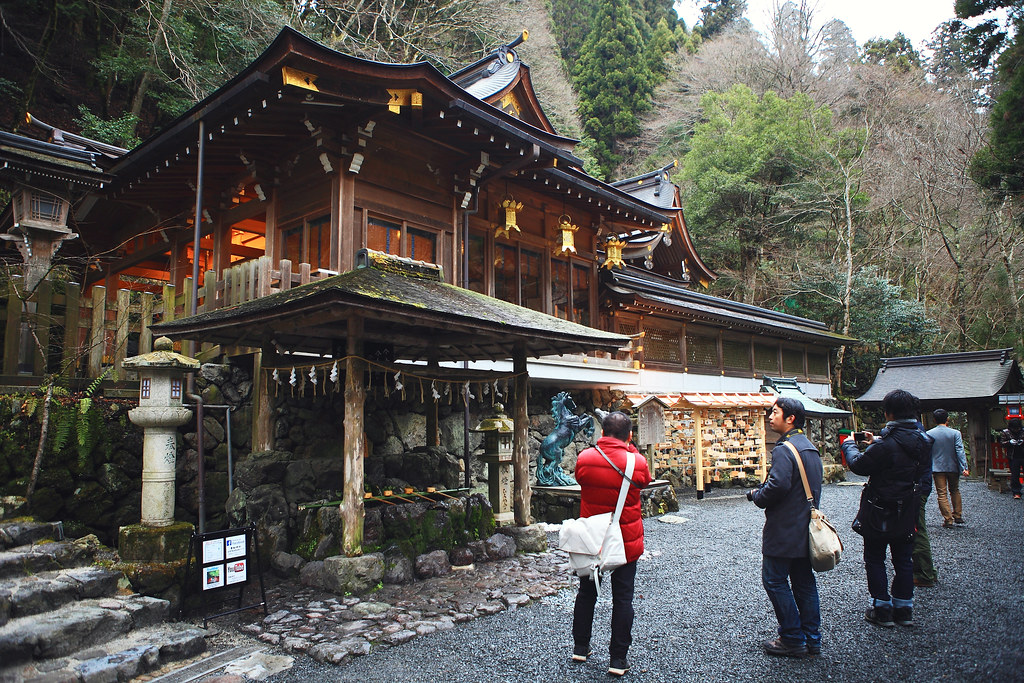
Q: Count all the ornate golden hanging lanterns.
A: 3